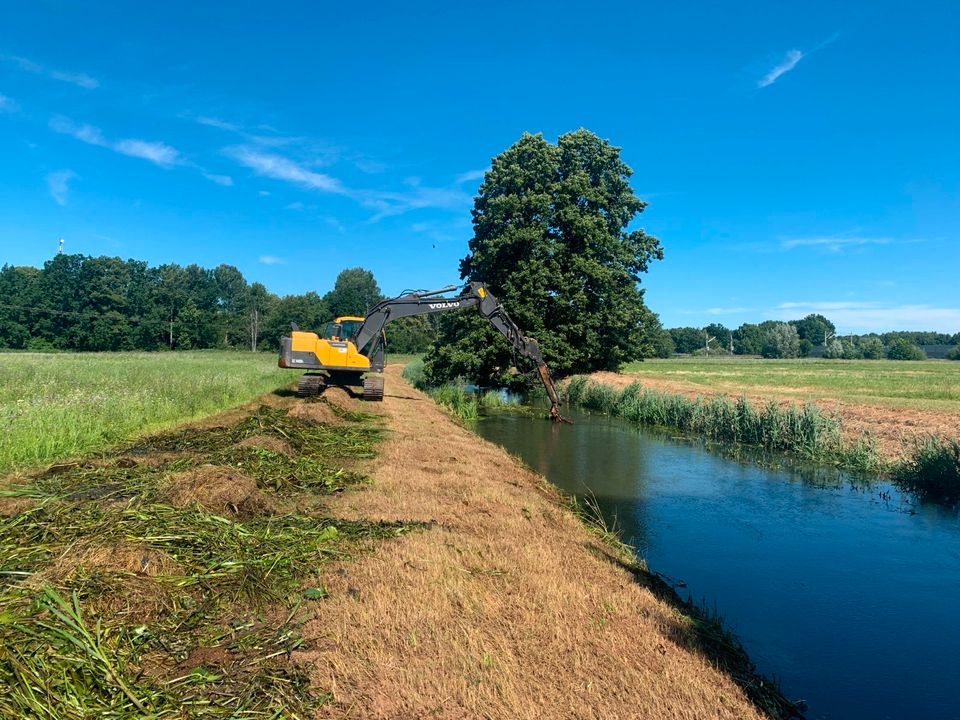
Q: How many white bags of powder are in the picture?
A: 0